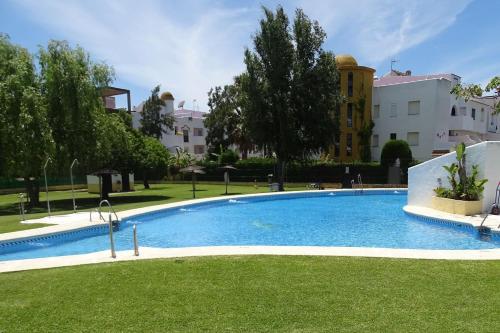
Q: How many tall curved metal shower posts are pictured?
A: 2